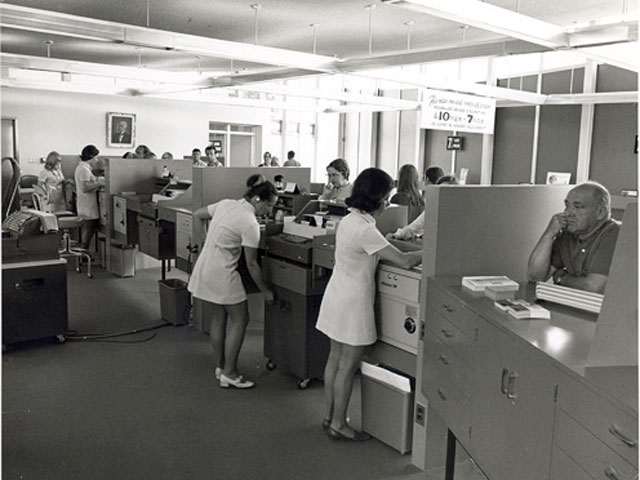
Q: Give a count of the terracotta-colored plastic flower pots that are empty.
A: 0